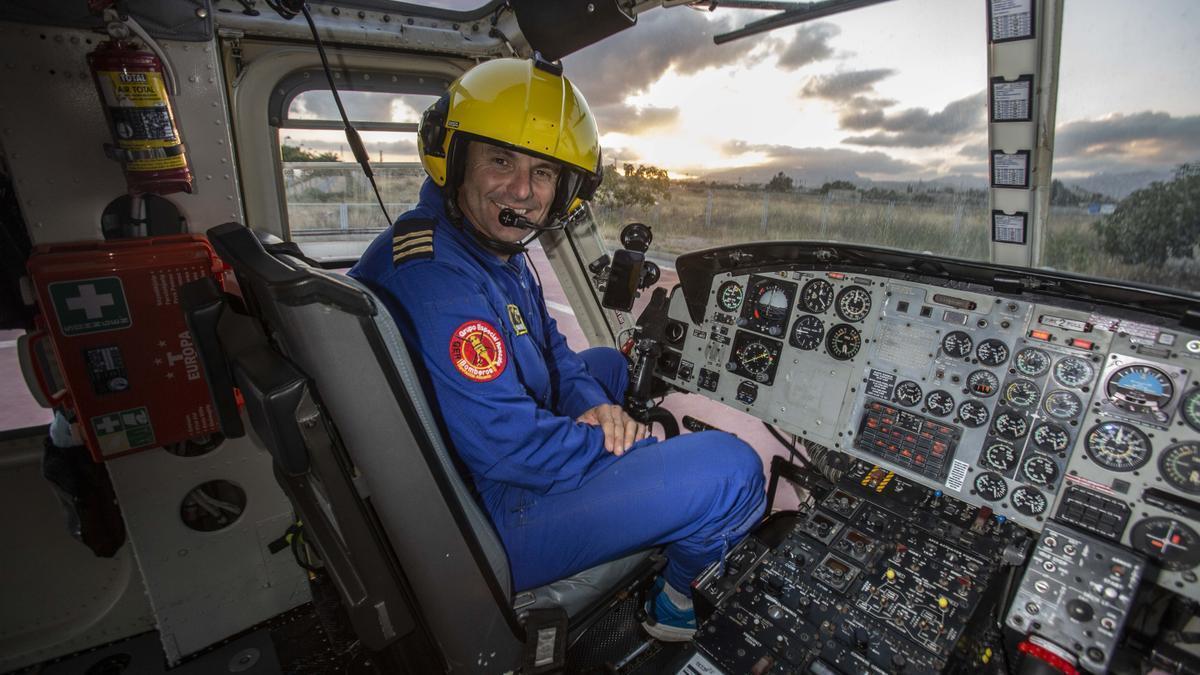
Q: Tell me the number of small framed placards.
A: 4